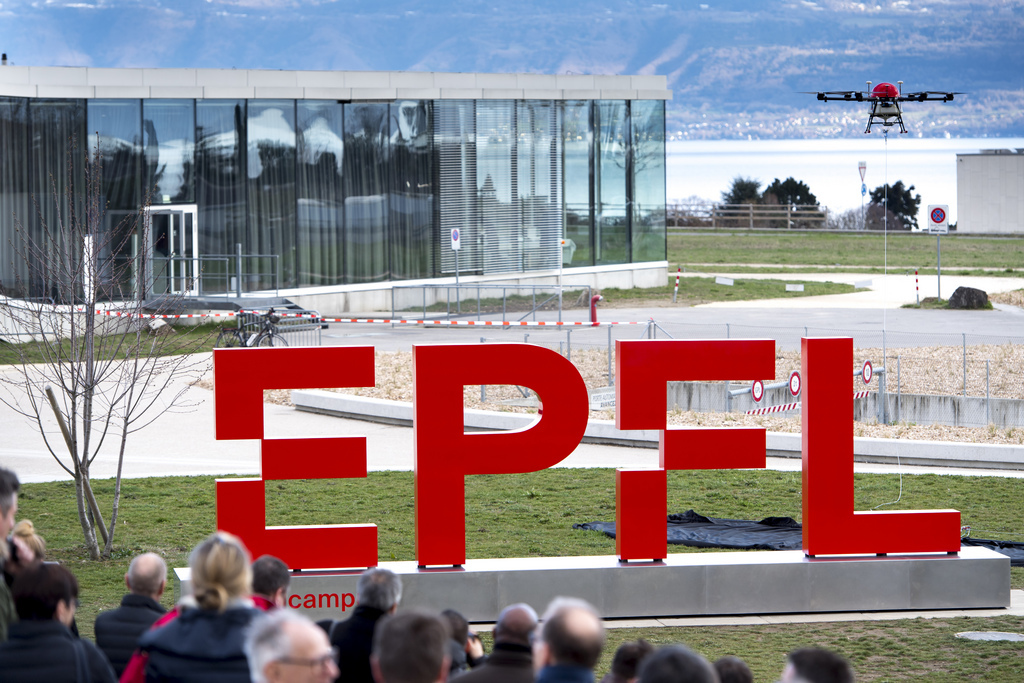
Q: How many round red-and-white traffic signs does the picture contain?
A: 3